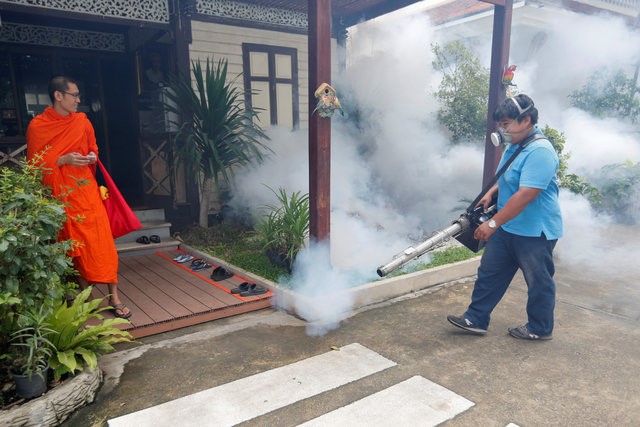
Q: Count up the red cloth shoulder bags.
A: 1